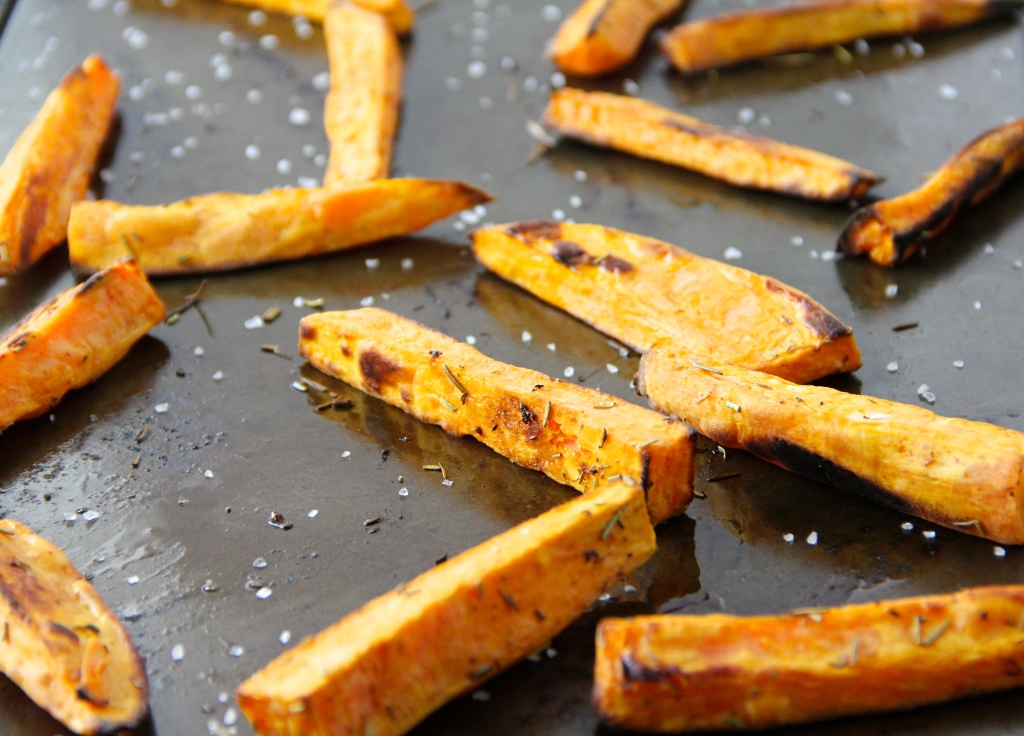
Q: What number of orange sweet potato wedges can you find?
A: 15